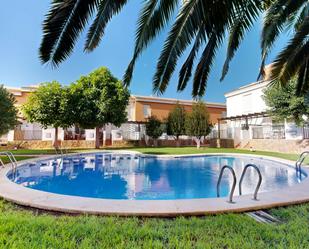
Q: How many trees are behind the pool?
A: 7